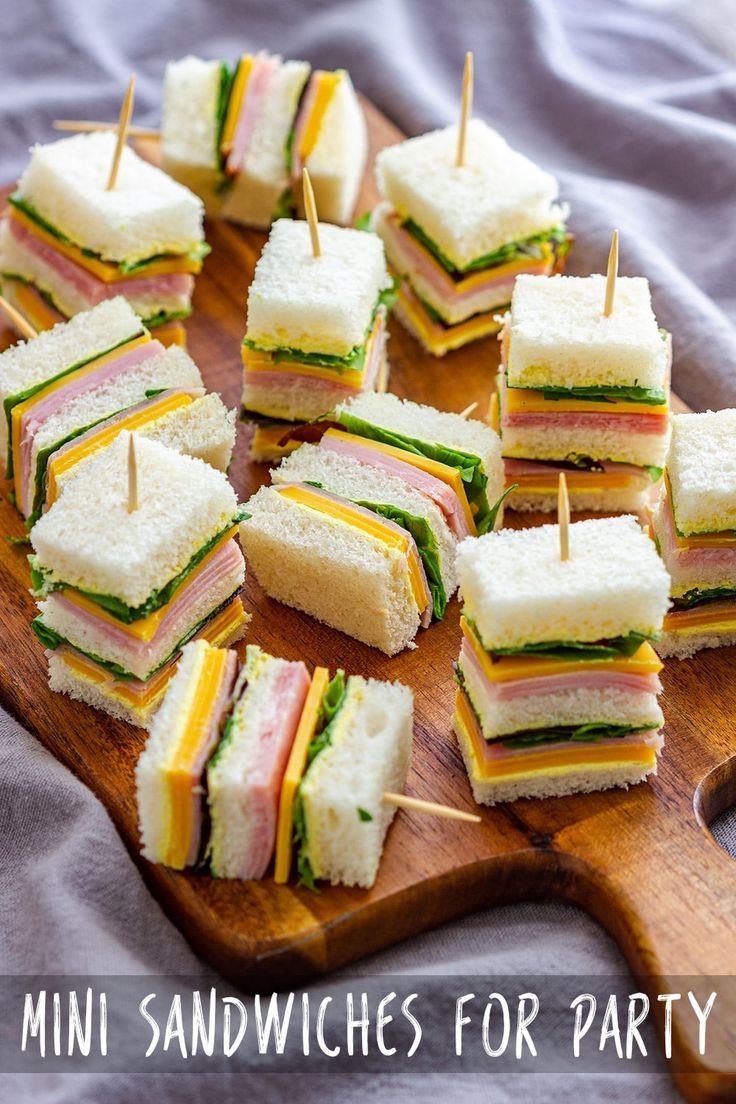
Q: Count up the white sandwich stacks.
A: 11